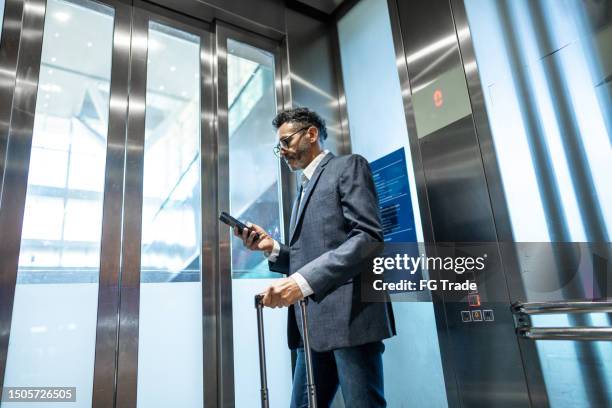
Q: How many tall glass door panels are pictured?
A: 3